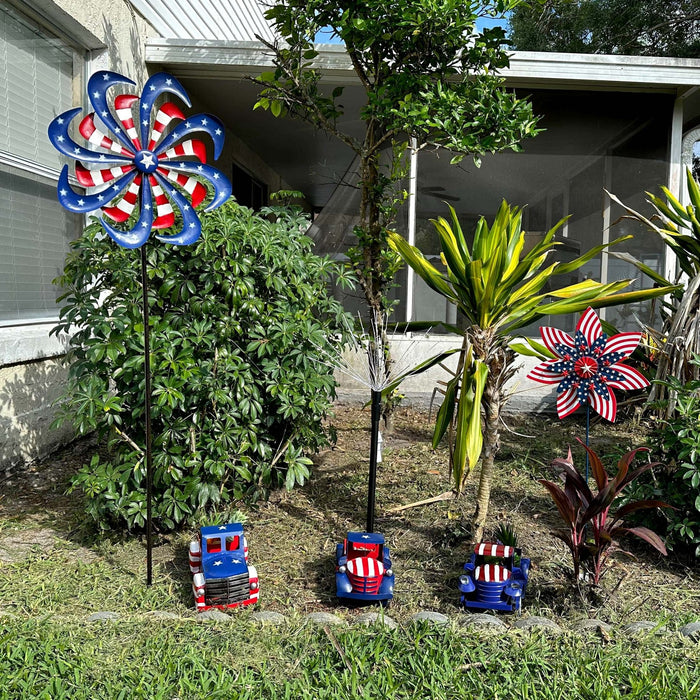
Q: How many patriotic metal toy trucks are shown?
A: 3